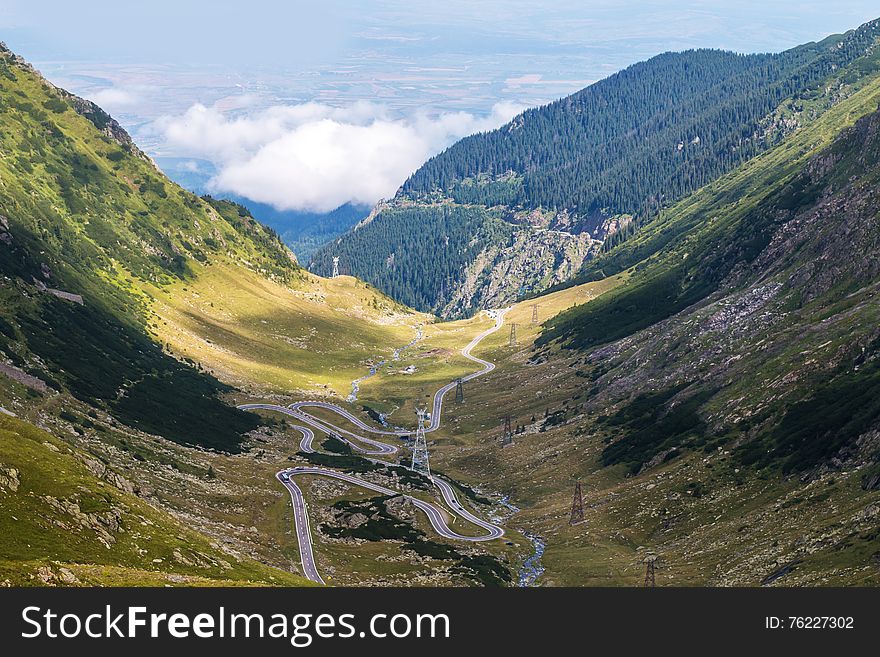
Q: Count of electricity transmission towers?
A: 8